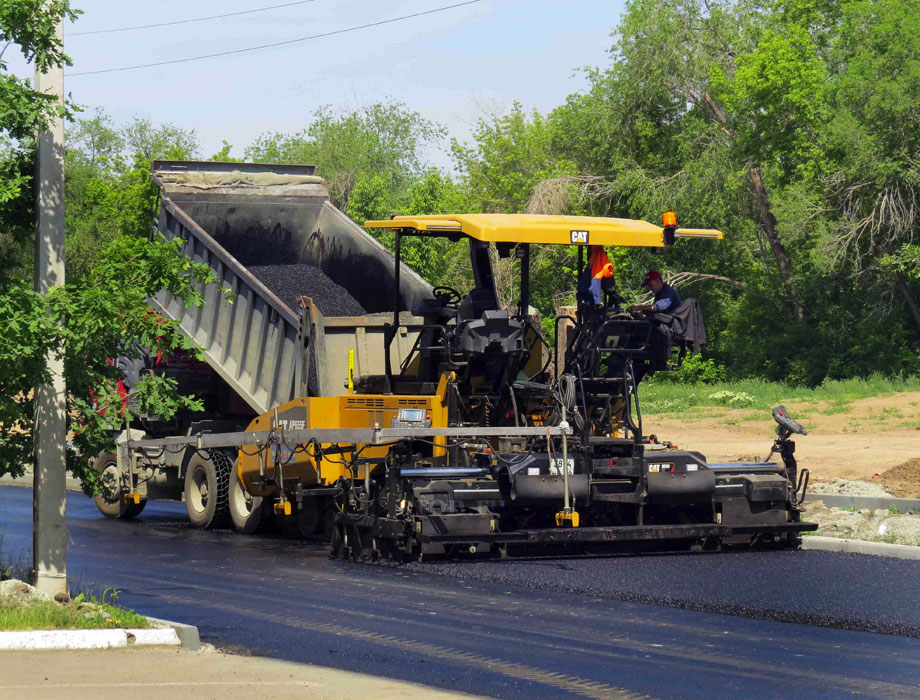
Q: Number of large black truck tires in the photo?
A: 3